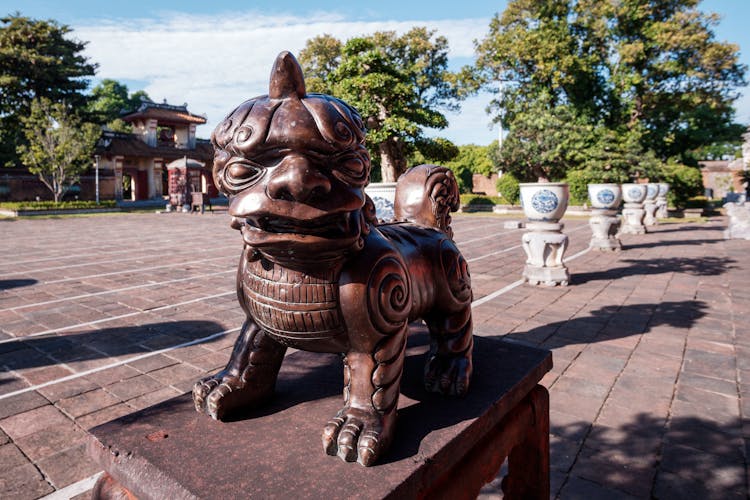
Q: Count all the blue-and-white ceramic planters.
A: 6